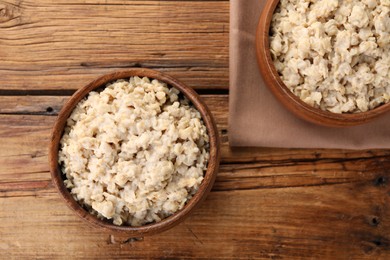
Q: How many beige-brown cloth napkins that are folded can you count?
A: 1